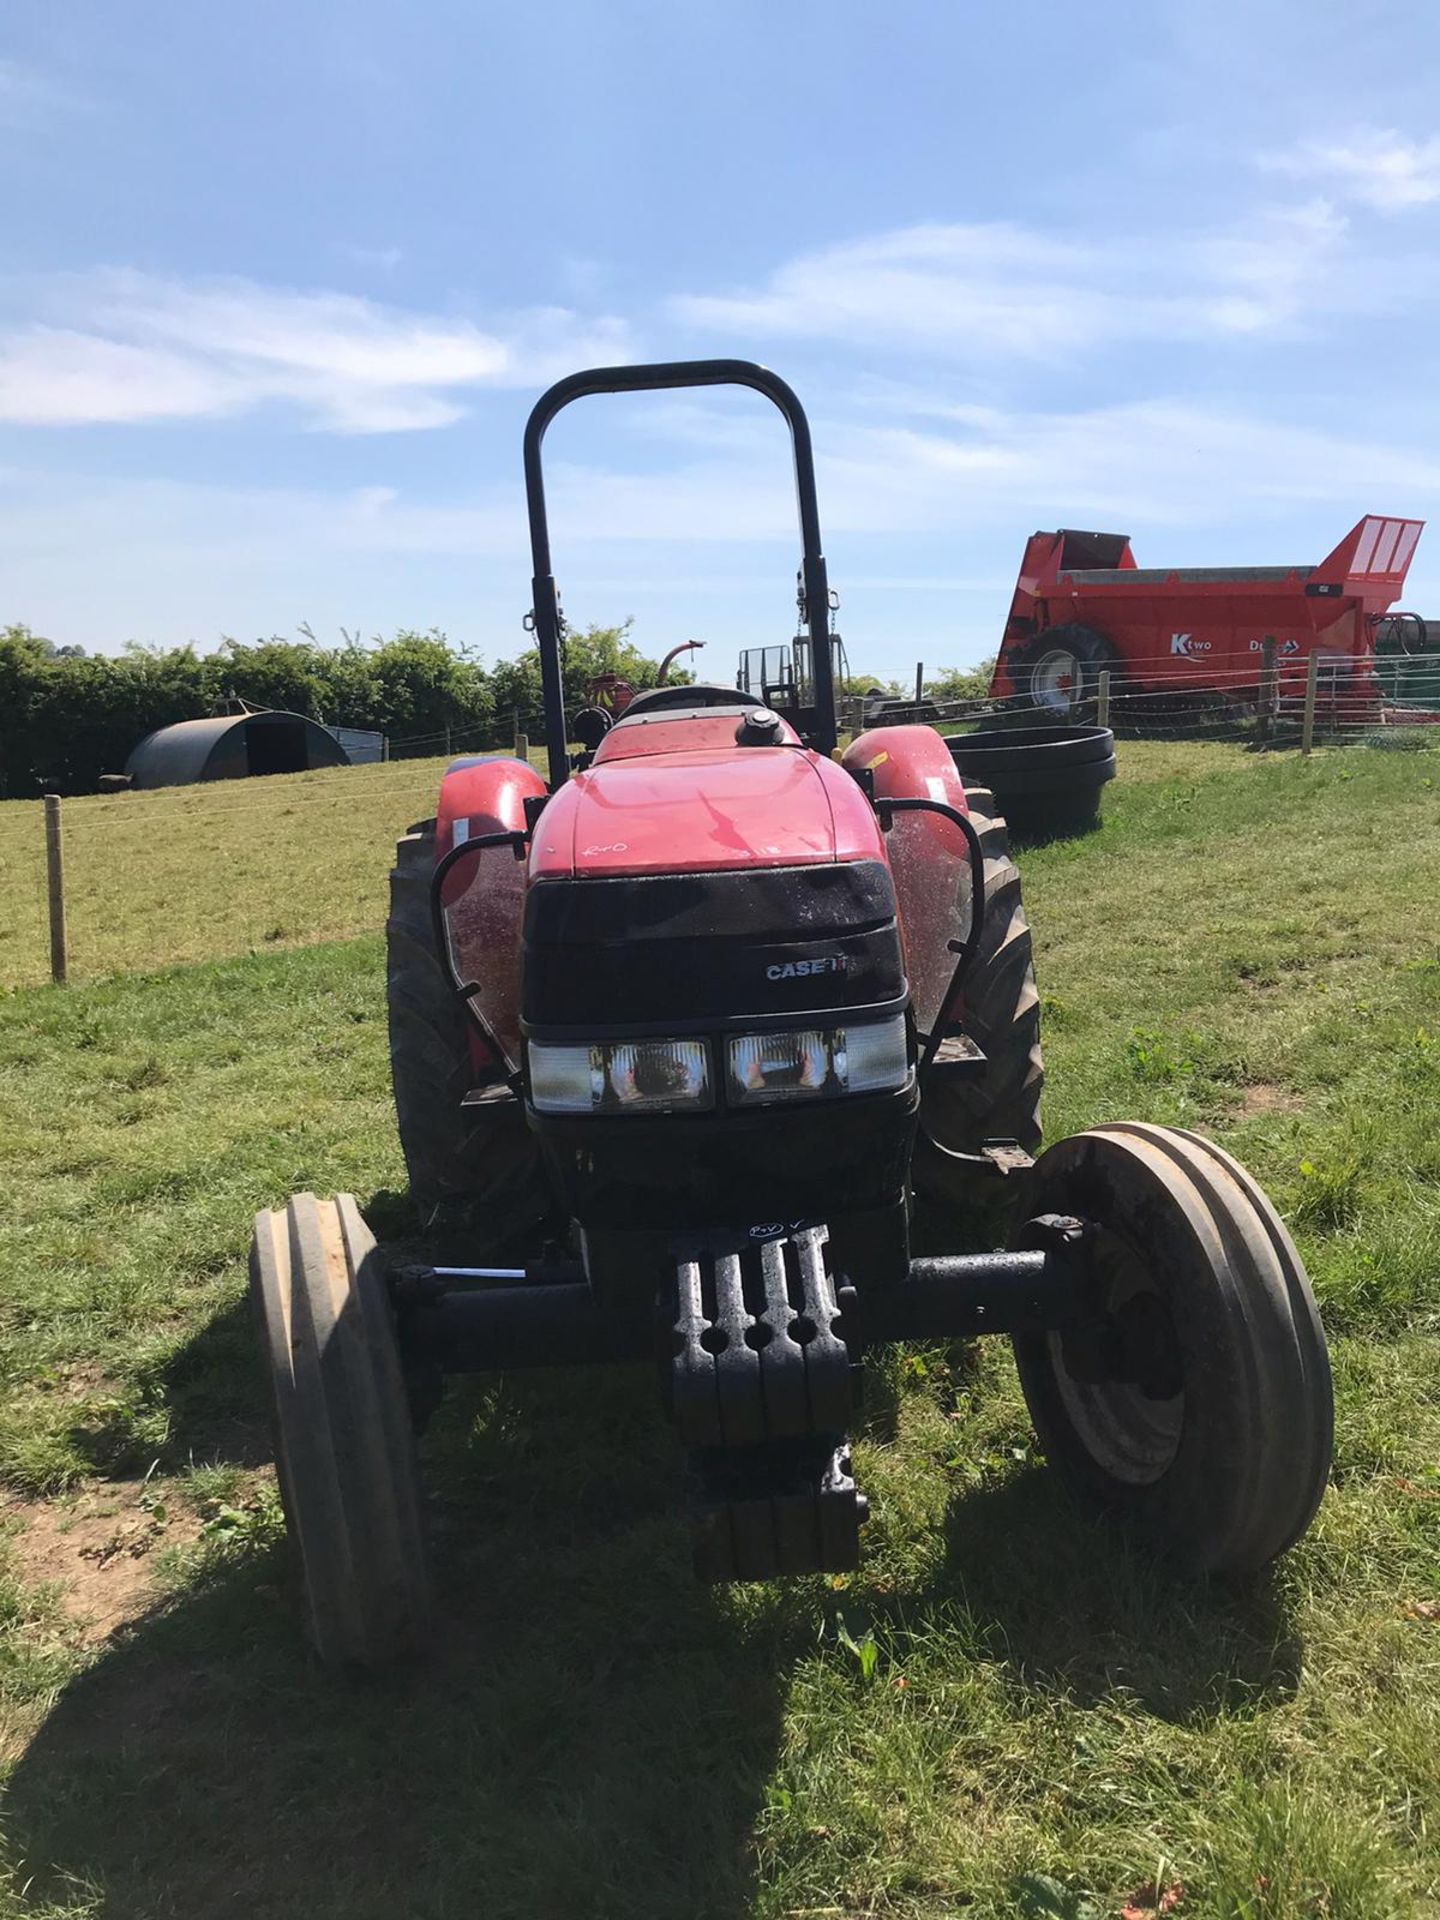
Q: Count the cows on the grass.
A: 0